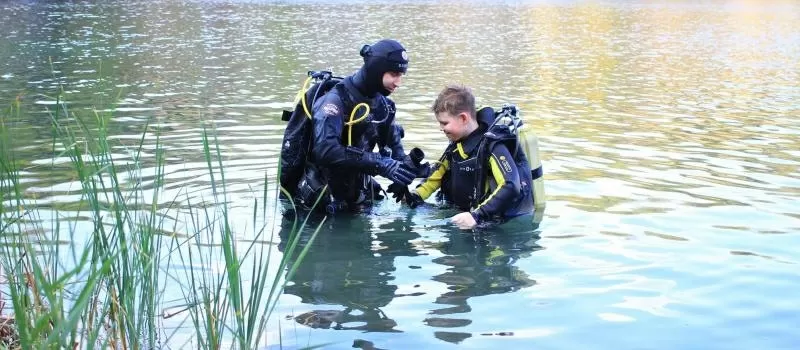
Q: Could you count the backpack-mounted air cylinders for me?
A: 2